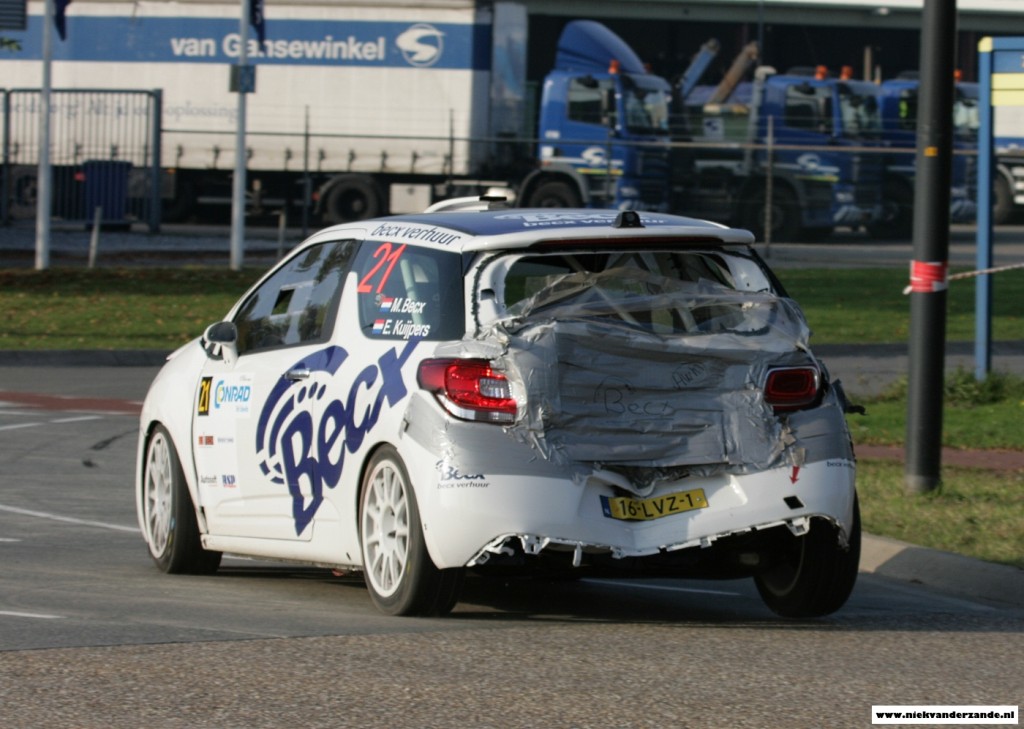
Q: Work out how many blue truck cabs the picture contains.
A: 3